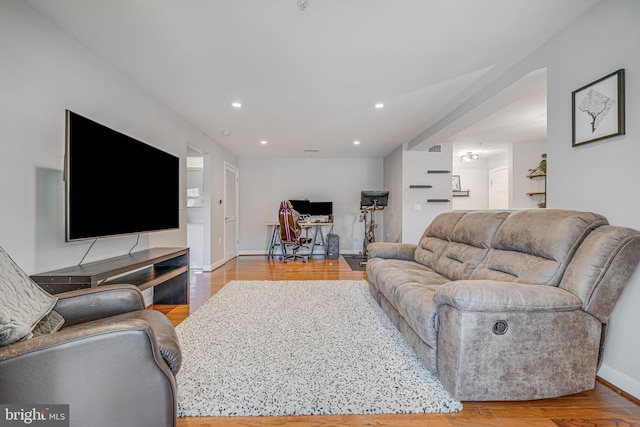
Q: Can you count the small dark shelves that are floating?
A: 3